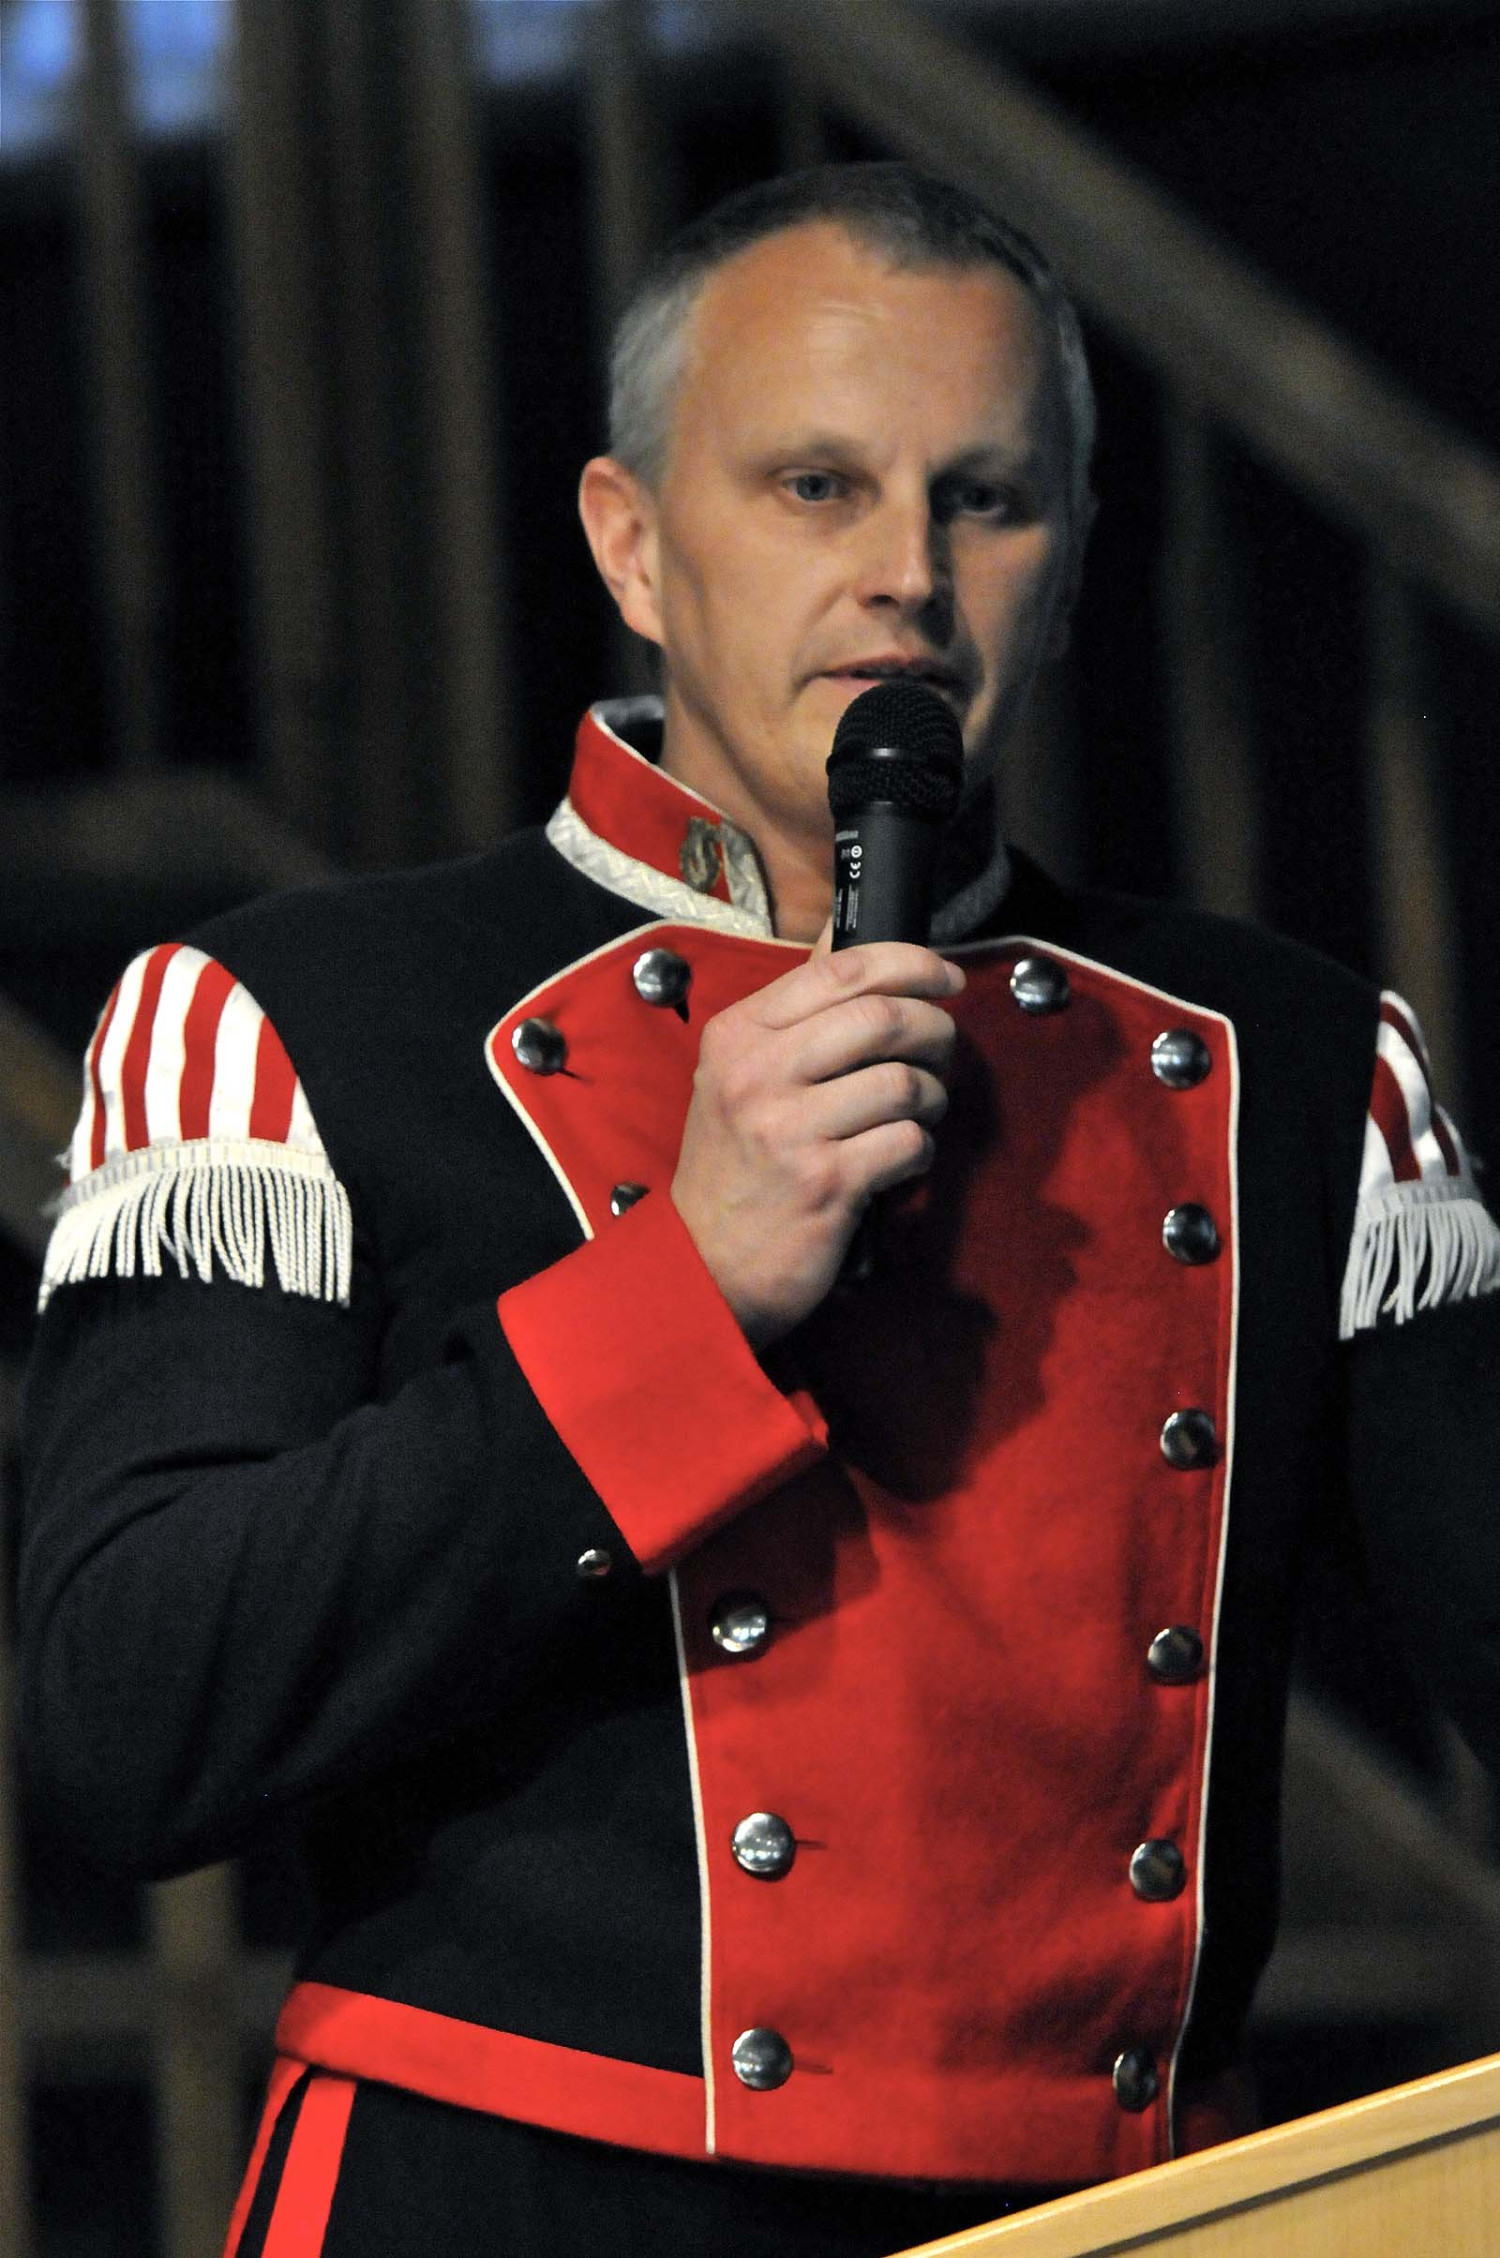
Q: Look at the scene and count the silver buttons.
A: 14